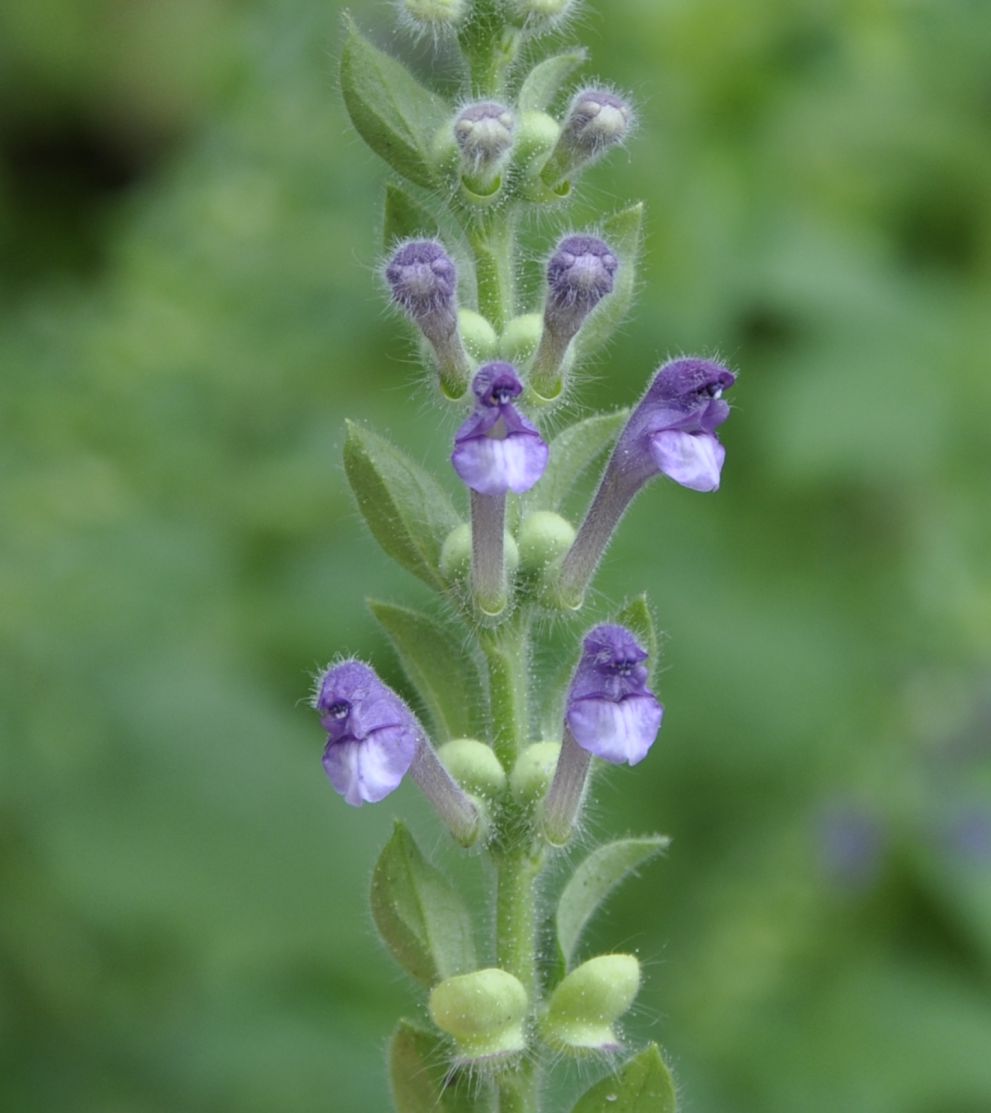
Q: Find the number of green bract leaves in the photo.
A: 12